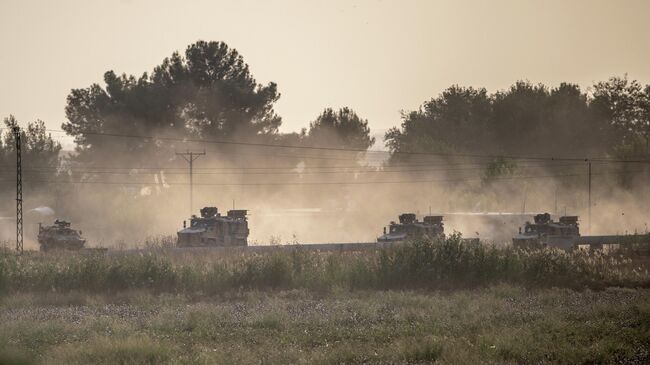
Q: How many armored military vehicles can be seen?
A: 4